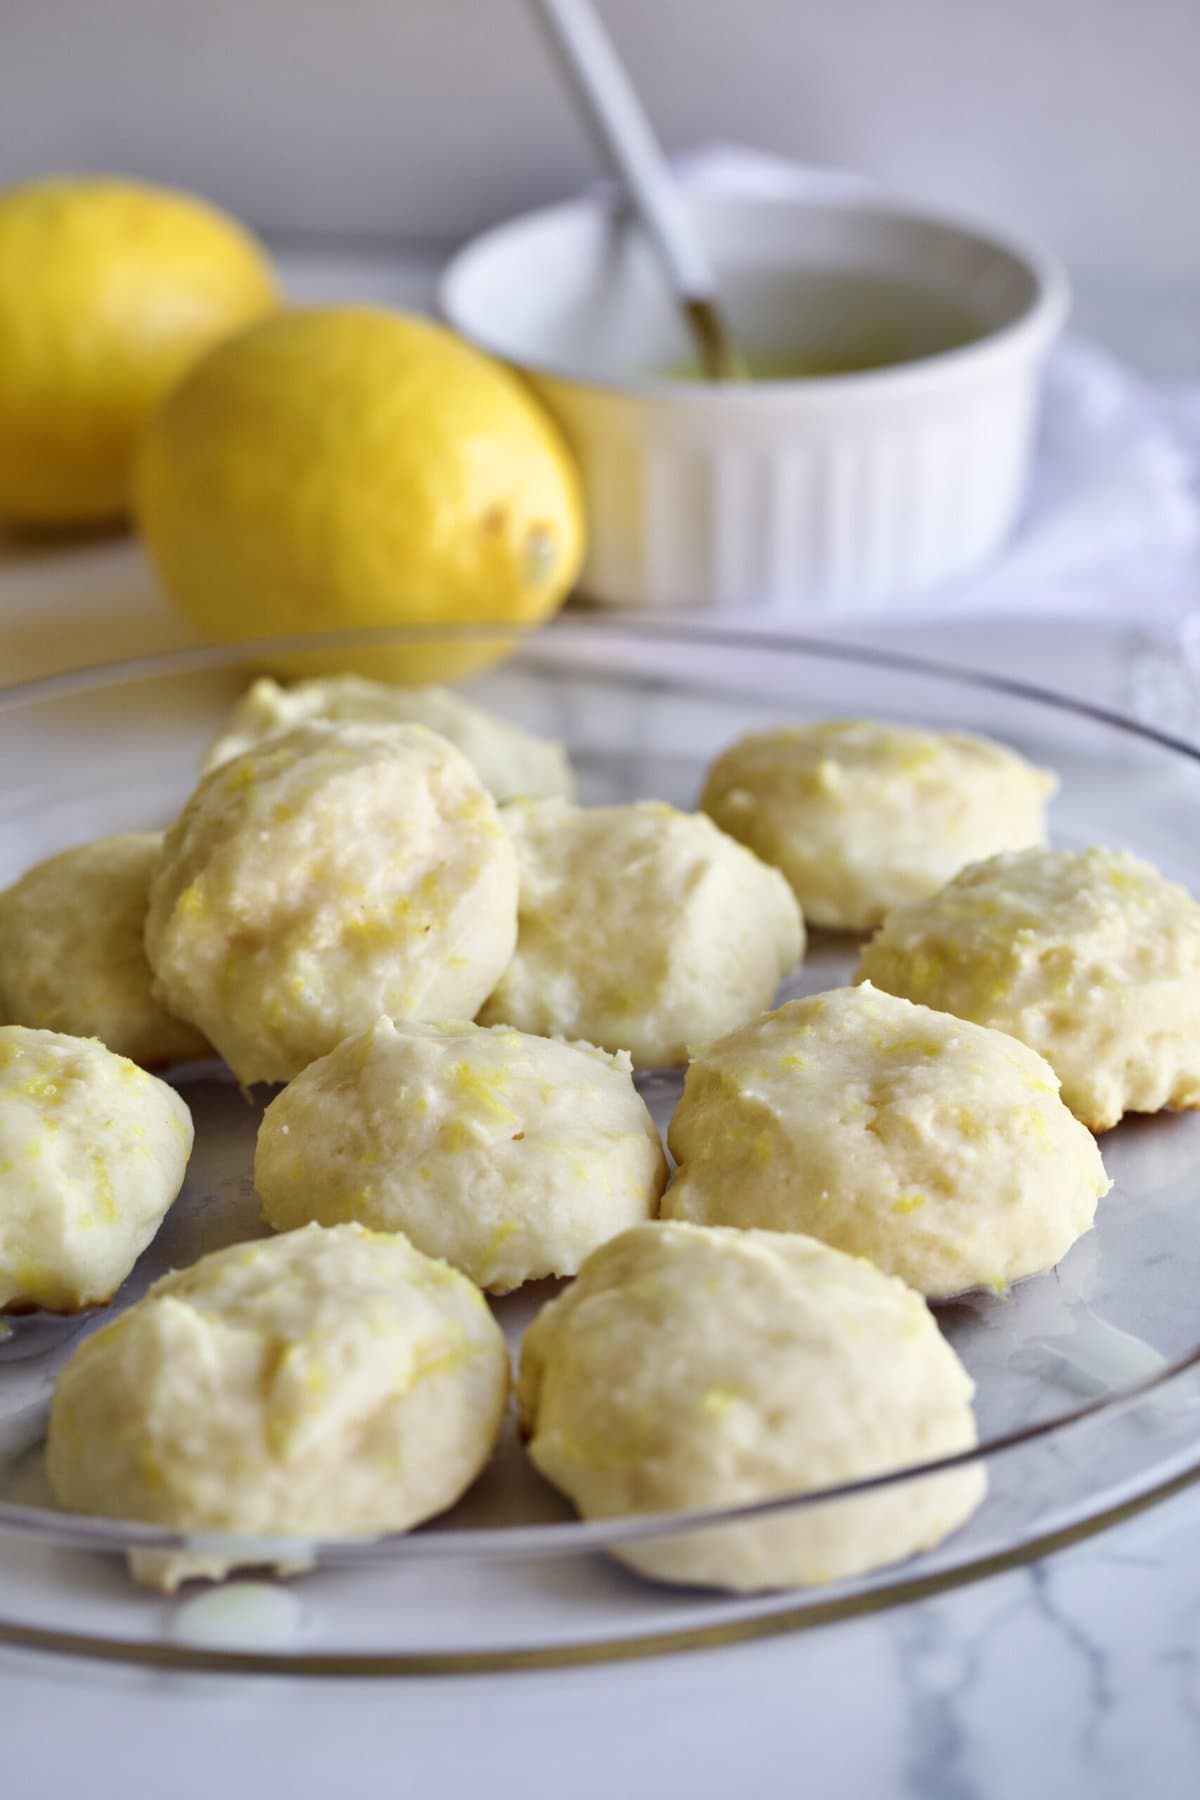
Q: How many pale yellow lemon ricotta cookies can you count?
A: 11